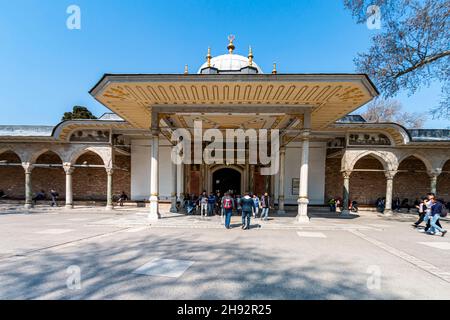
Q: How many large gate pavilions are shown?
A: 1